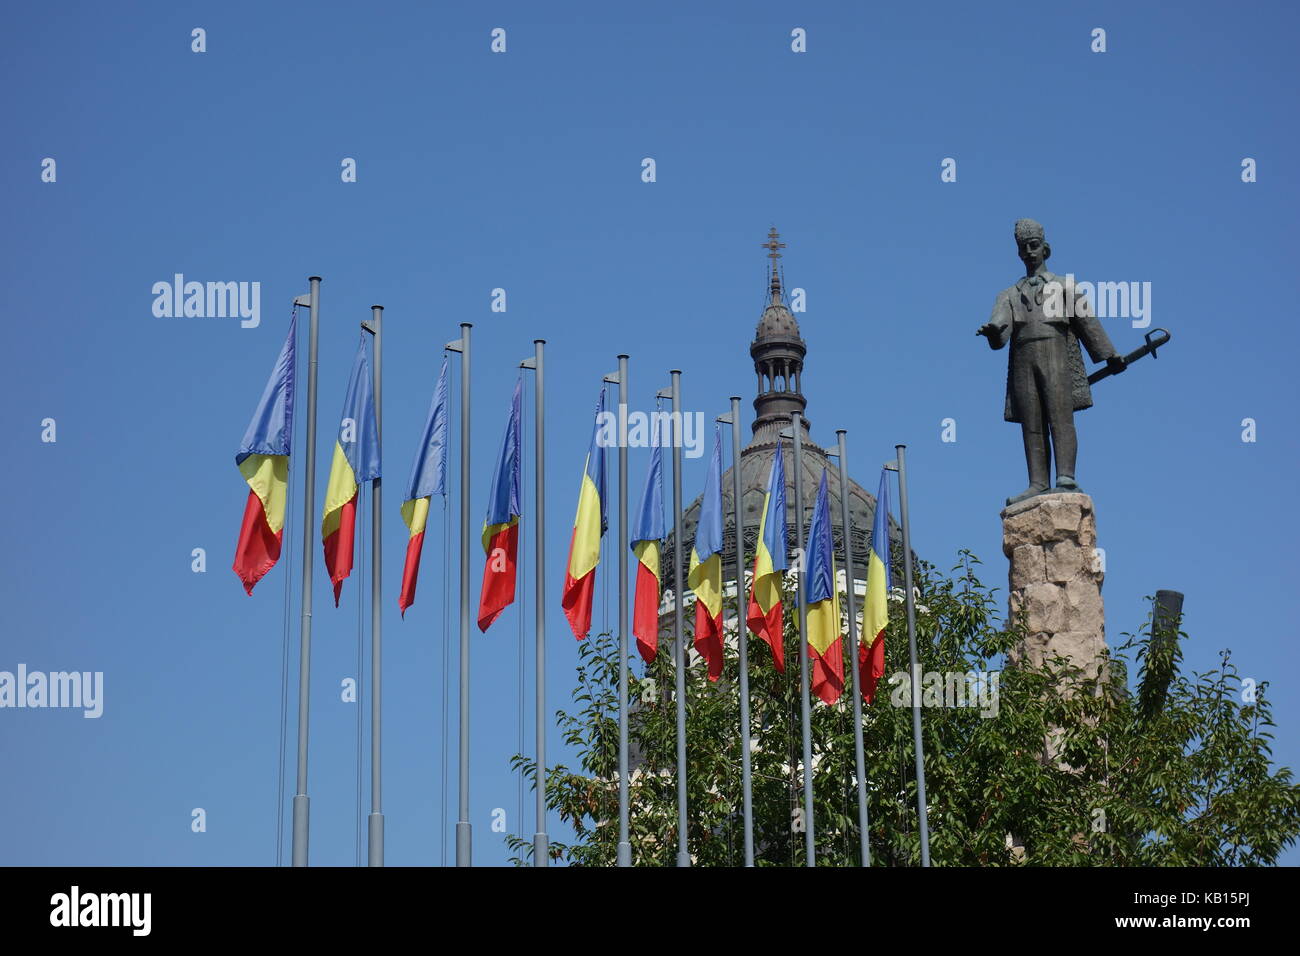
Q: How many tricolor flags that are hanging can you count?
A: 10